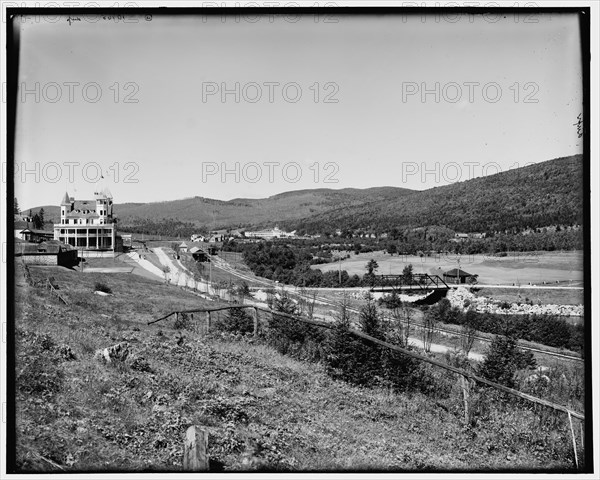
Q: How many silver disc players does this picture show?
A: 0